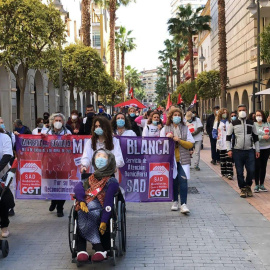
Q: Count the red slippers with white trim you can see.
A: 2